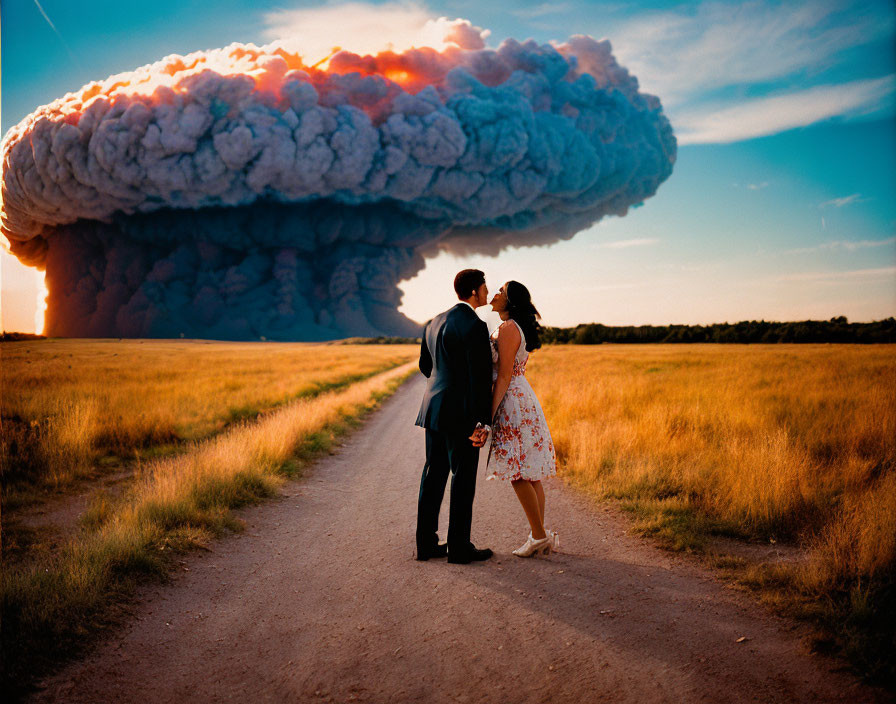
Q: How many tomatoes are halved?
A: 0